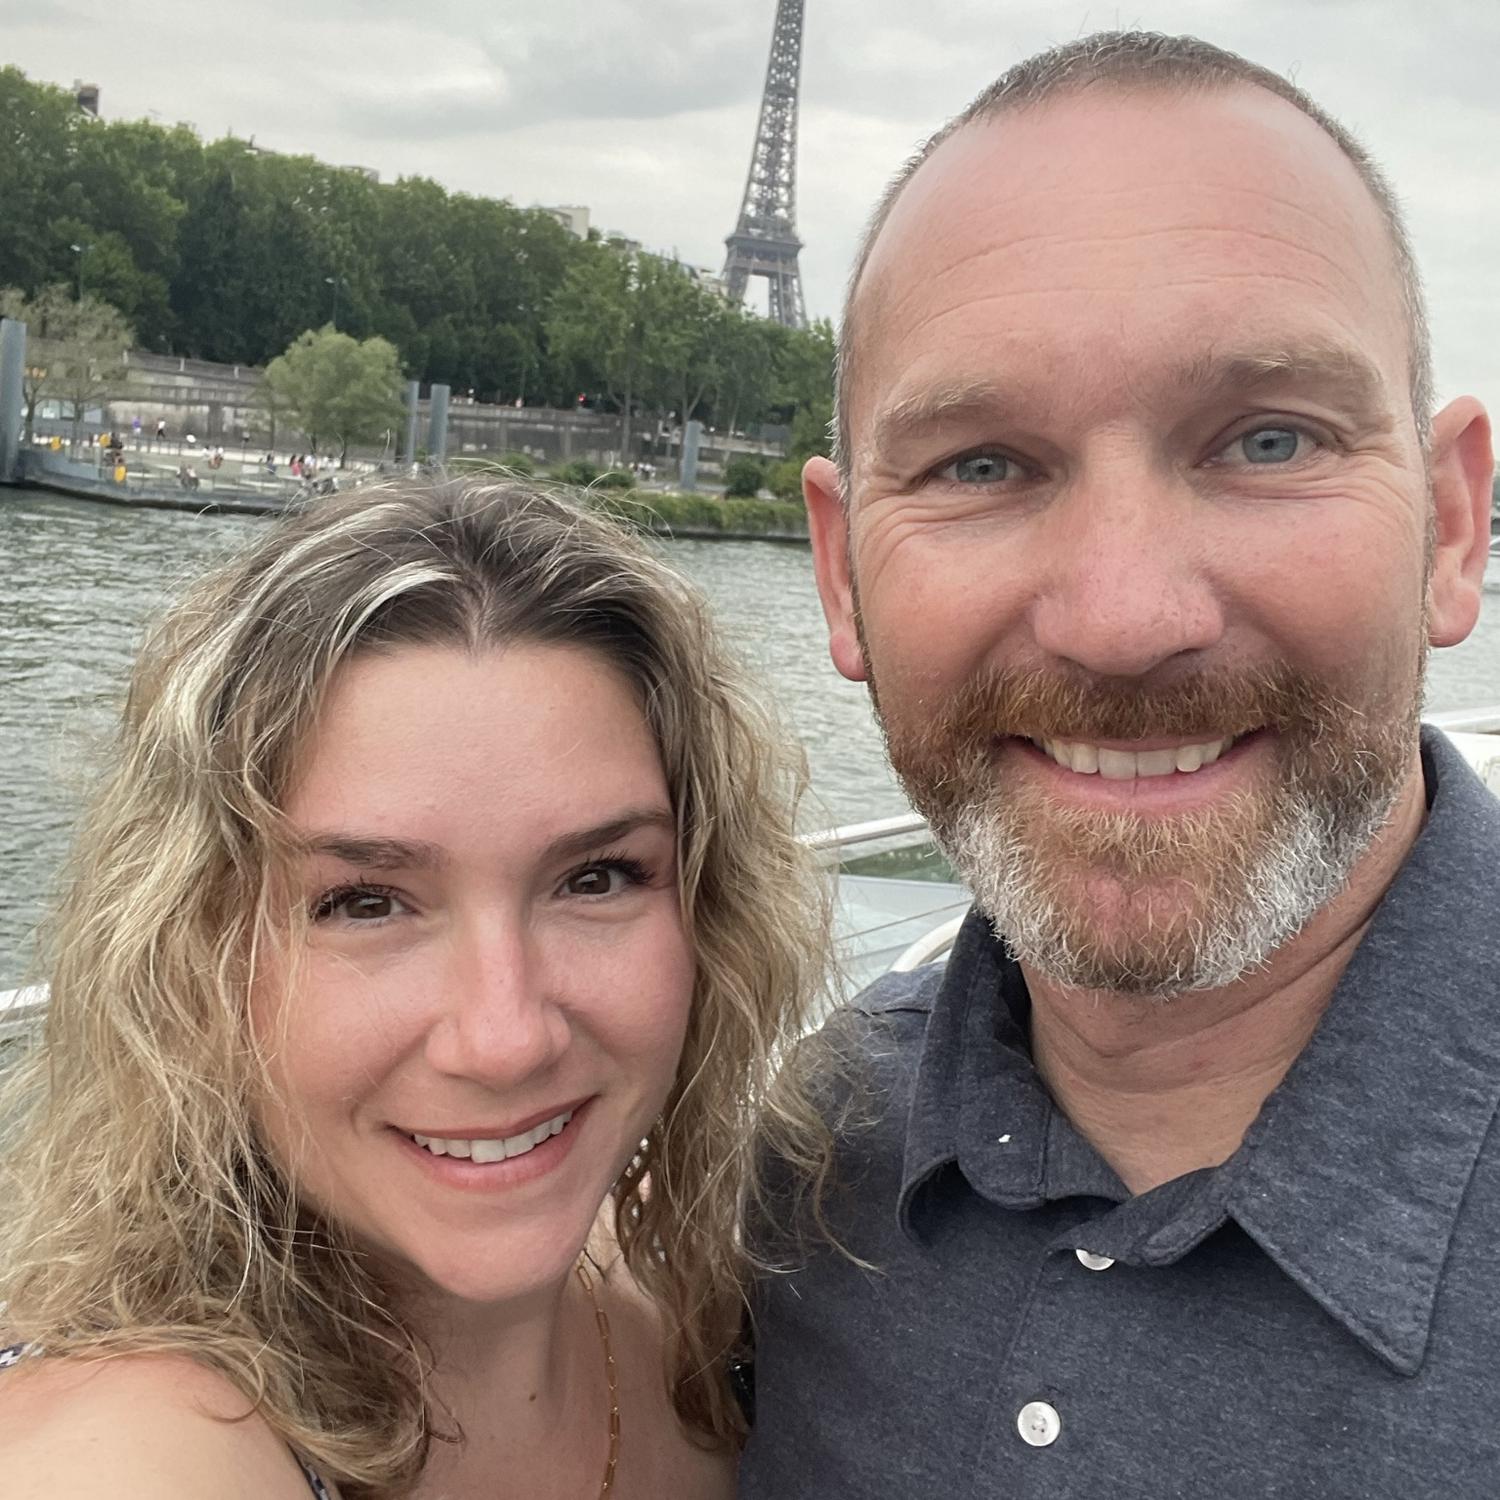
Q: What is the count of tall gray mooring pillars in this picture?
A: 4